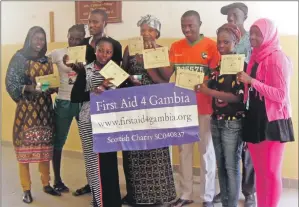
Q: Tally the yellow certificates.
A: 7